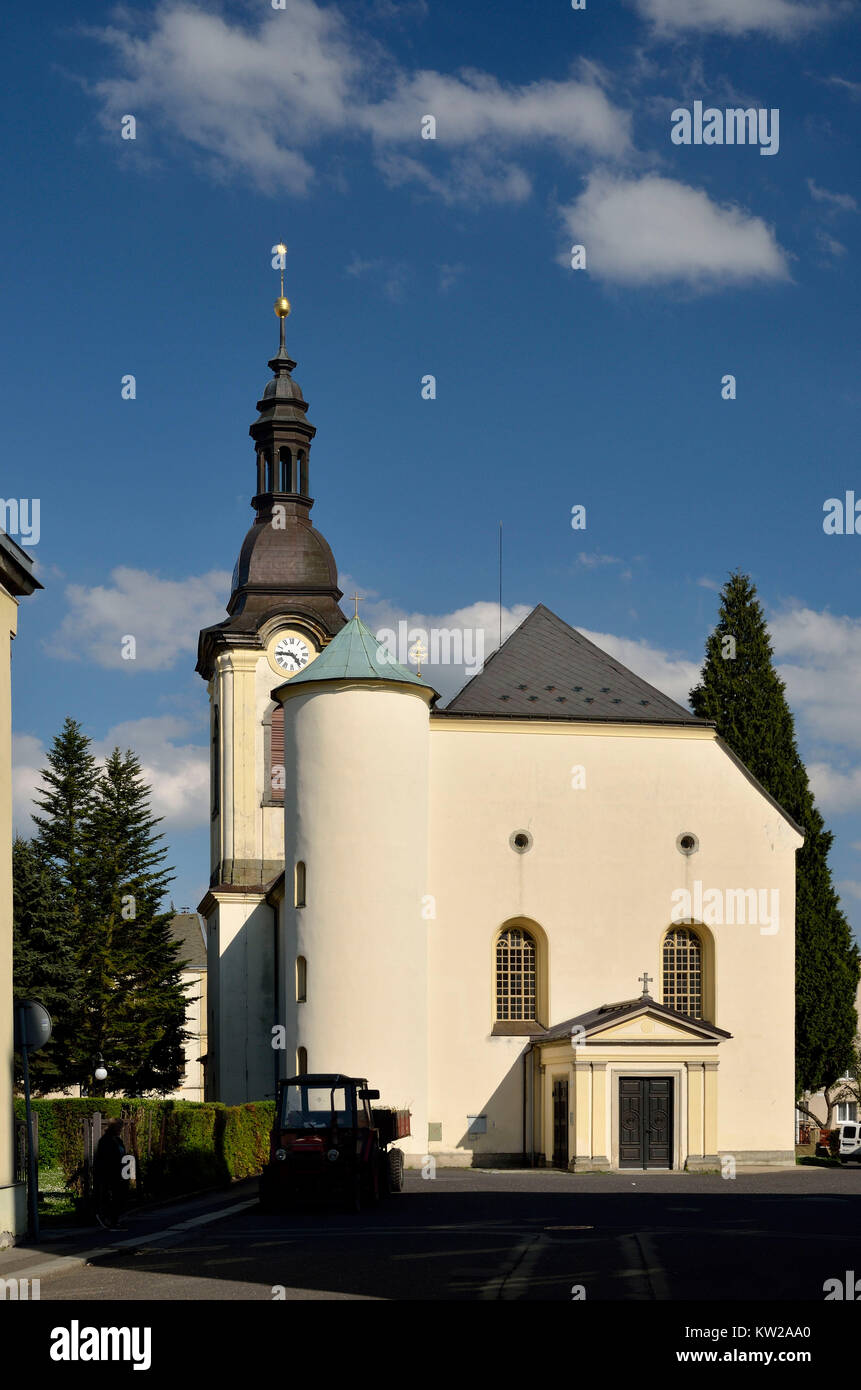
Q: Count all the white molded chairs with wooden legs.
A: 0